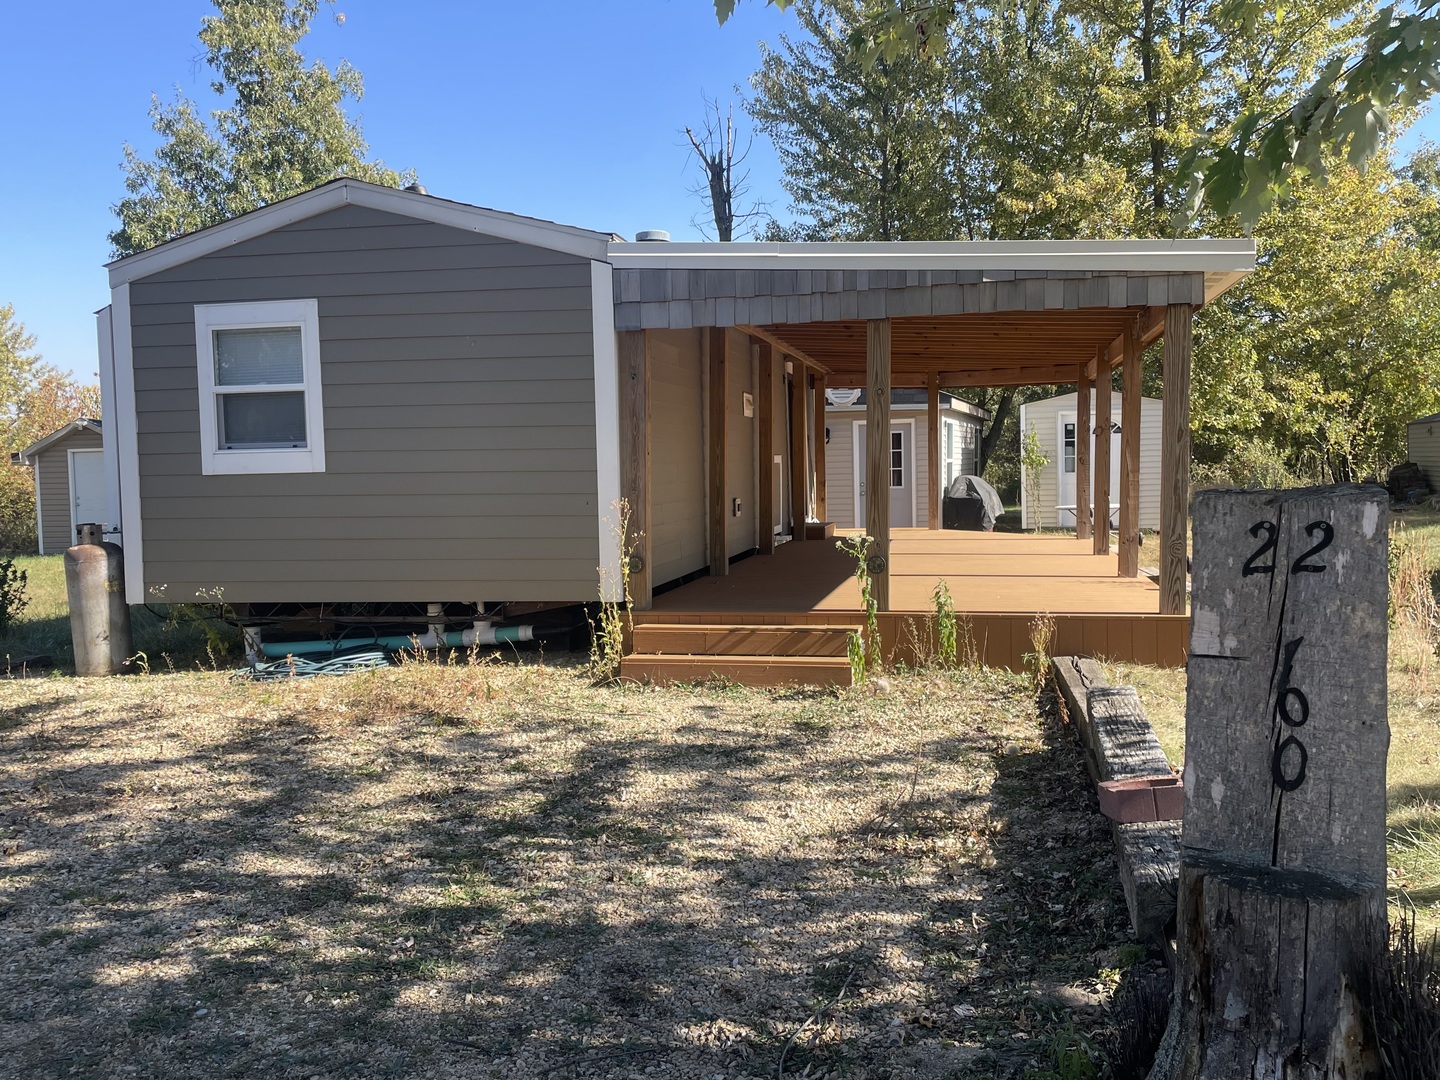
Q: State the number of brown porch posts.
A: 11